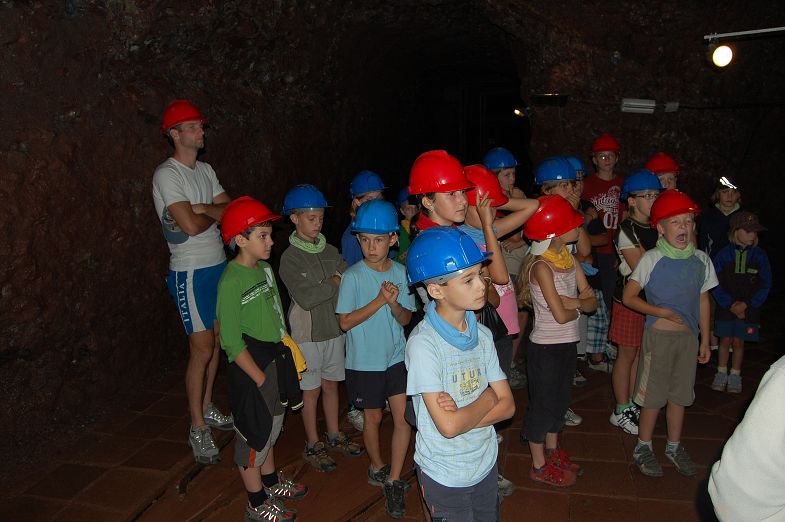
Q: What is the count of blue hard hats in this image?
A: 9